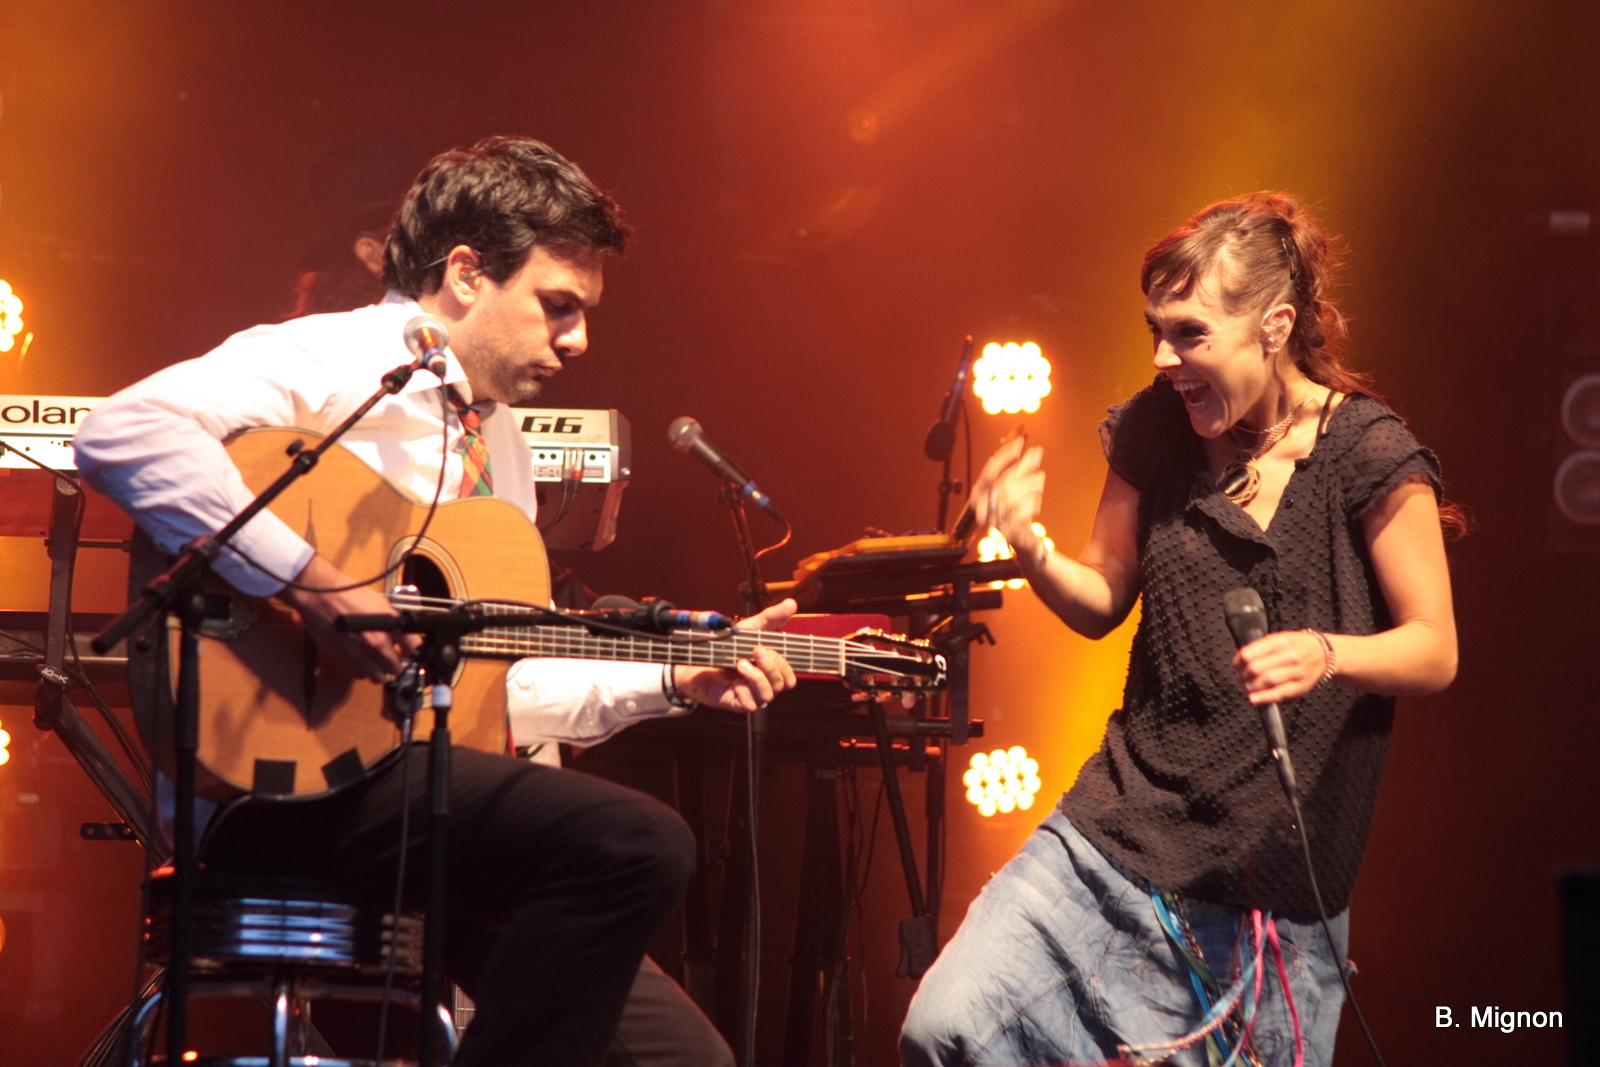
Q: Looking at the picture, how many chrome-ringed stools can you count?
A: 1